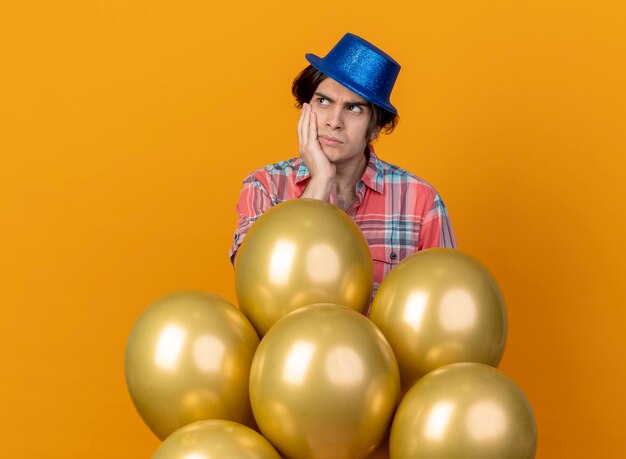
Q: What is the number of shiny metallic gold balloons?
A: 6